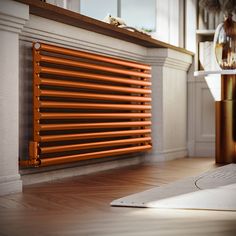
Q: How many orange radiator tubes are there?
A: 11